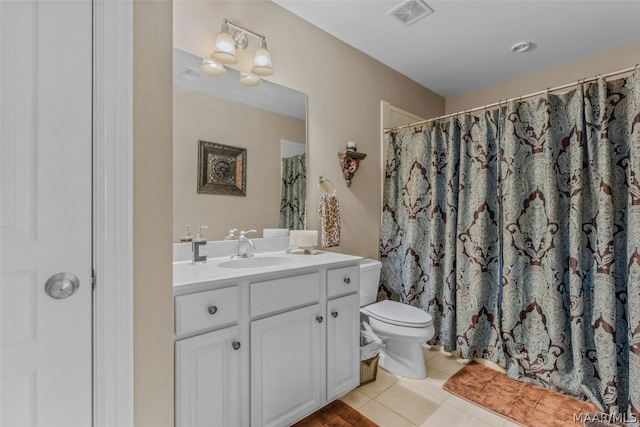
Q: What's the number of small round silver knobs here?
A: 5